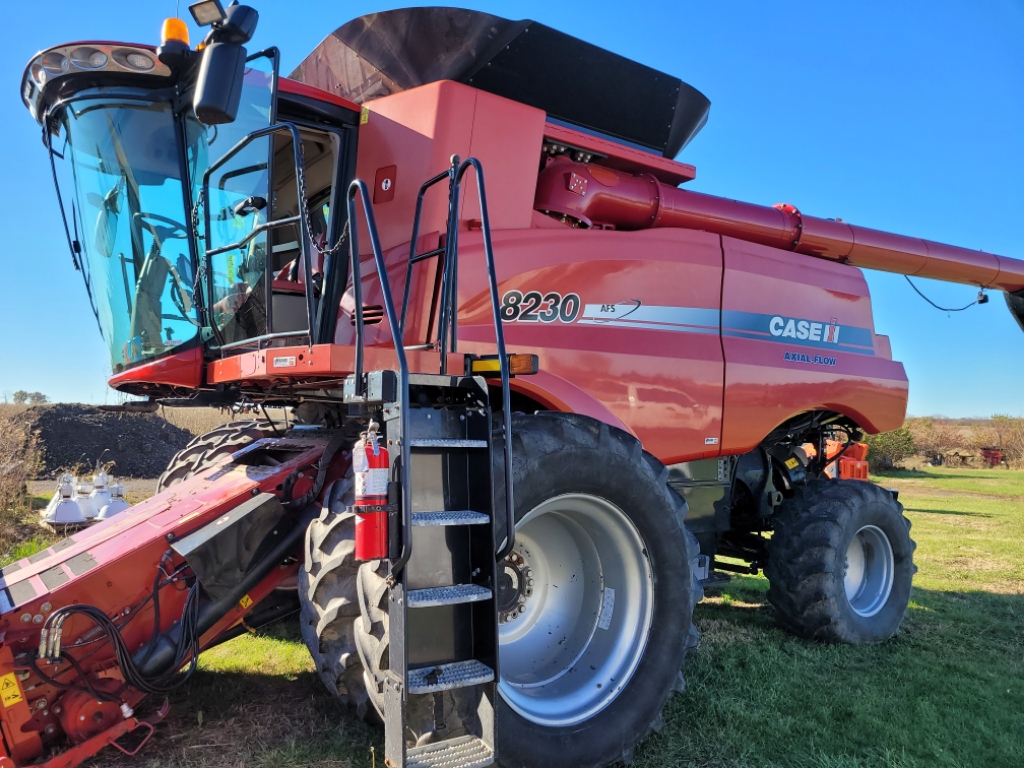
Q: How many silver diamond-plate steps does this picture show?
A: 5